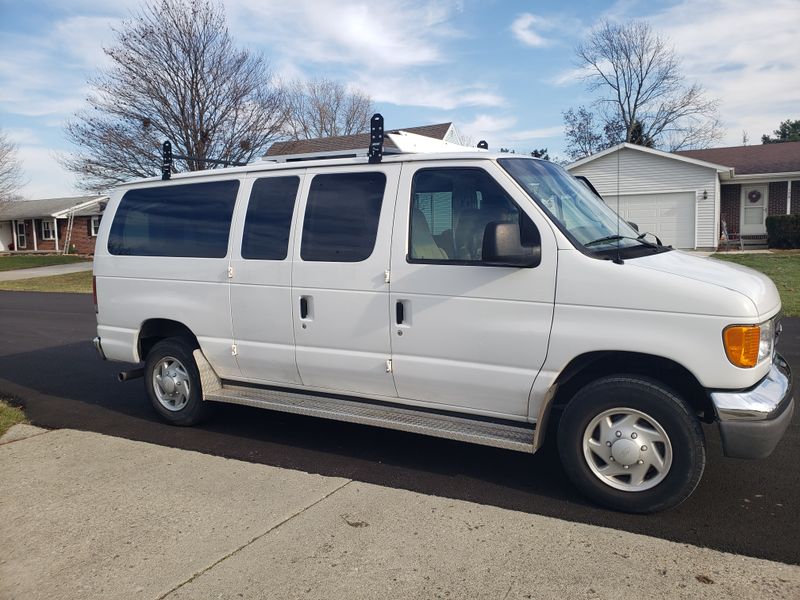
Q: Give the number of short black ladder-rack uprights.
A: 3